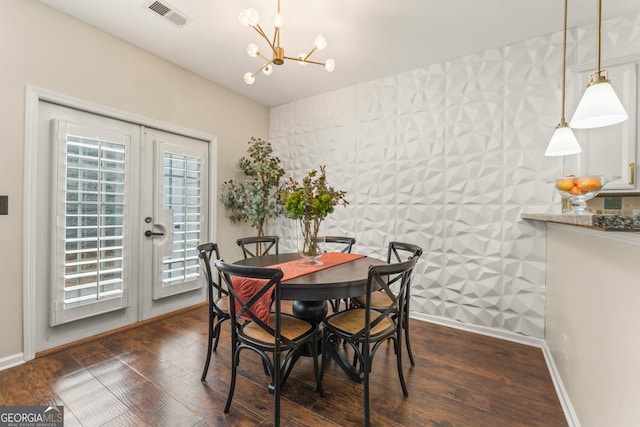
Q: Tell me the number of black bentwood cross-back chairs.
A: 6